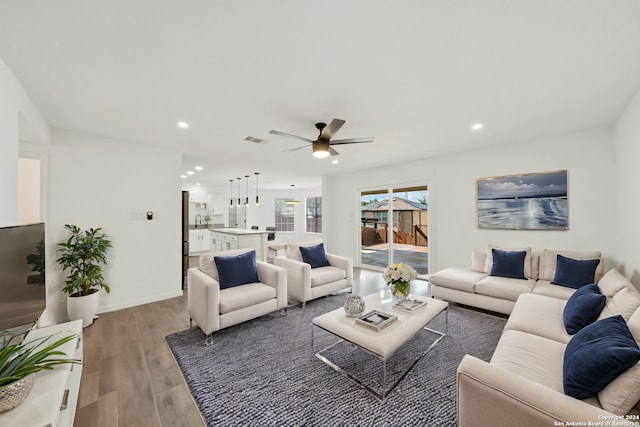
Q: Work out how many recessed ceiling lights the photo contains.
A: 7